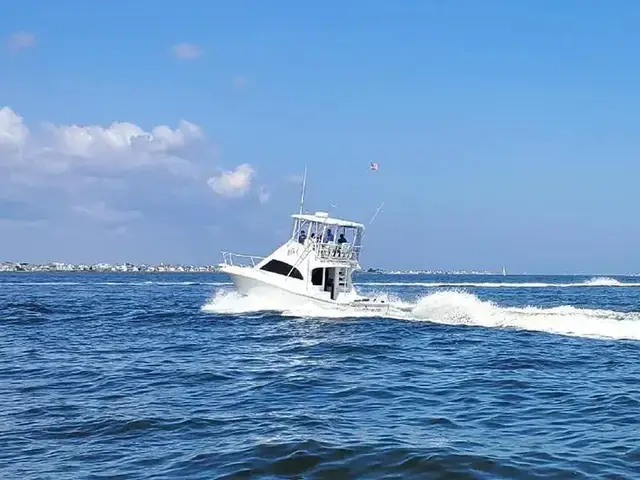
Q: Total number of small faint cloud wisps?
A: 3